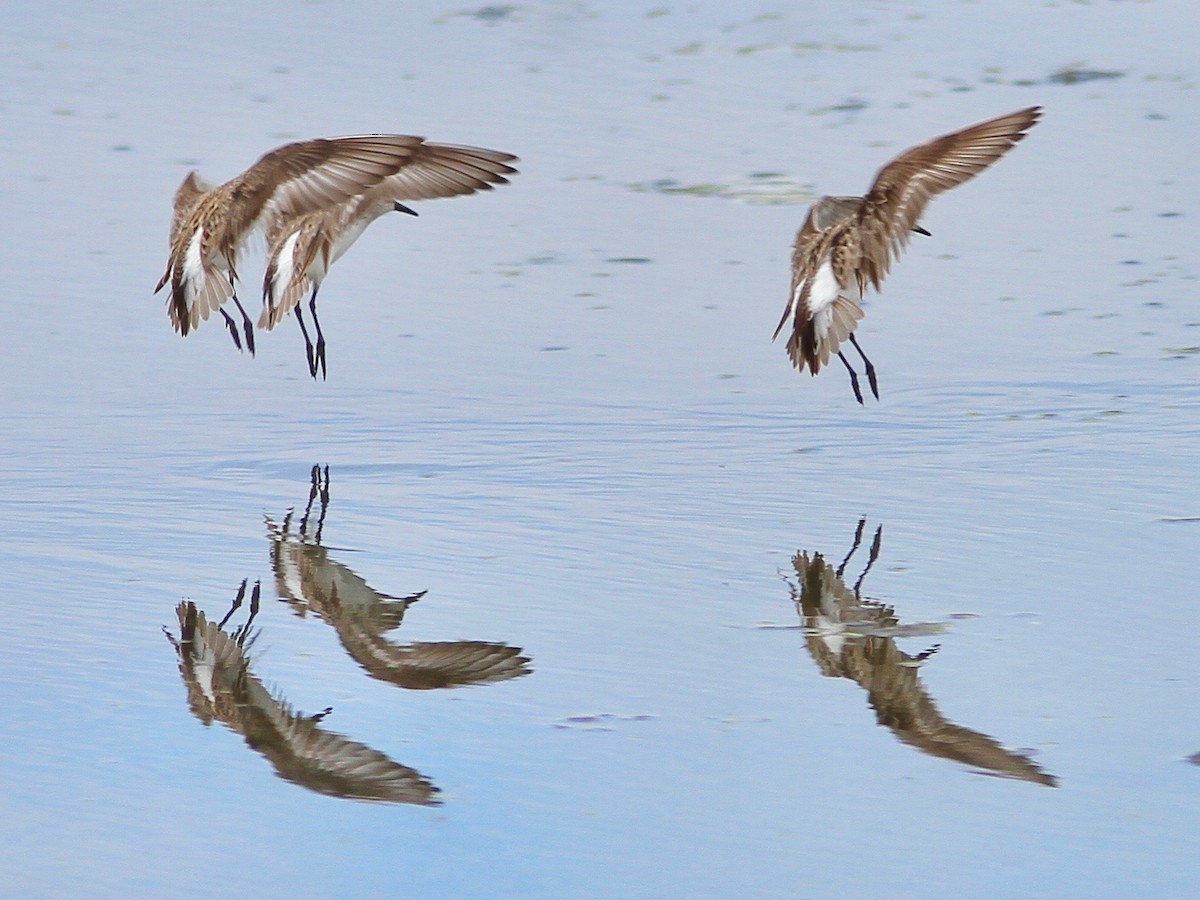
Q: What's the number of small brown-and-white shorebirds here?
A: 3